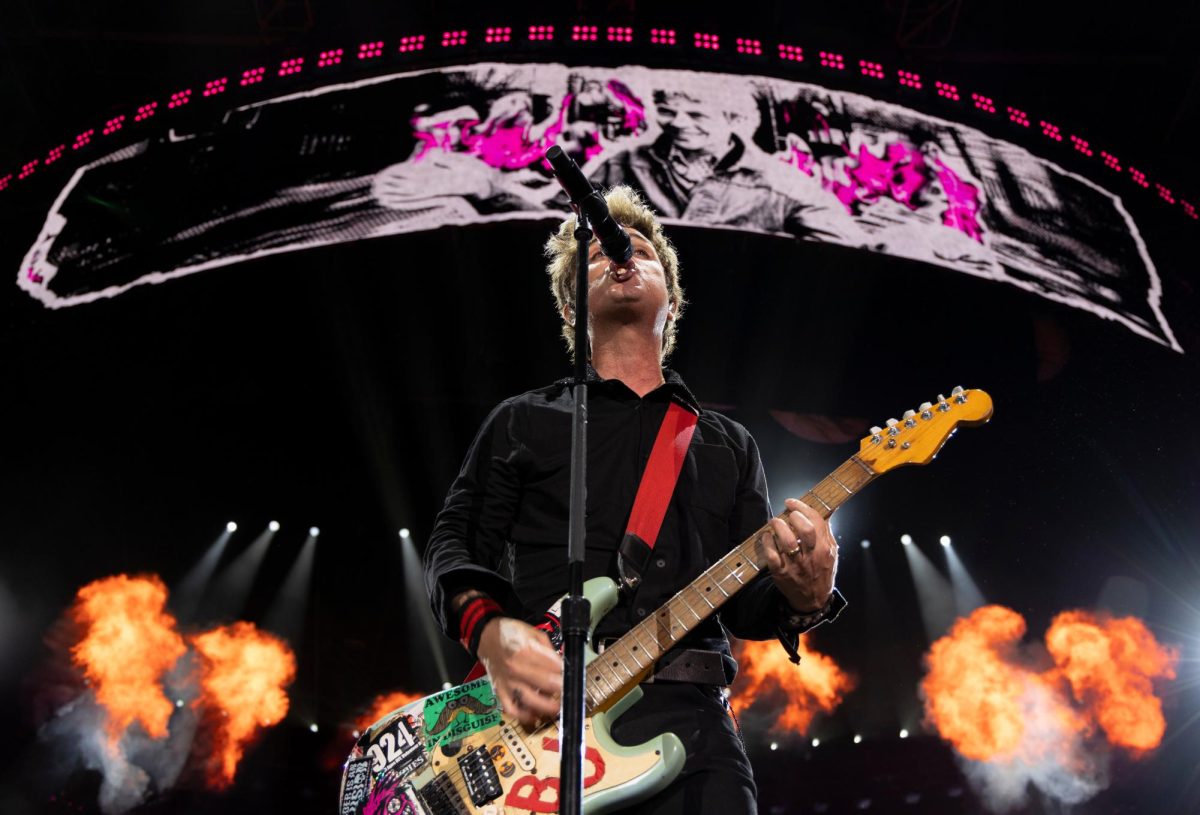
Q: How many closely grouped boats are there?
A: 0